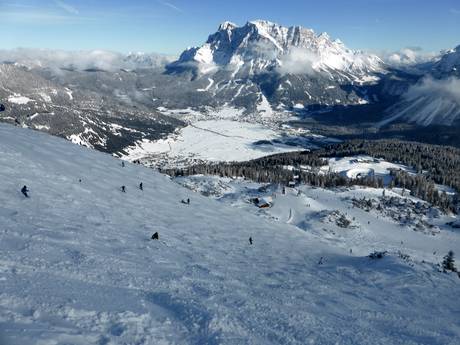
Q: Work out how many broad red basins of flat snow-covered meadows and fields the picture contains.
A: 0